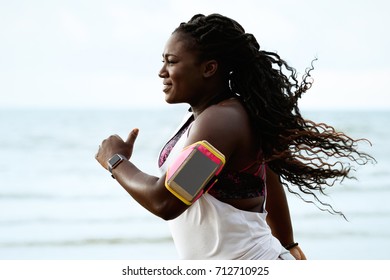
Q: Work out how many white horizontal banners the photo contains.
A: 1